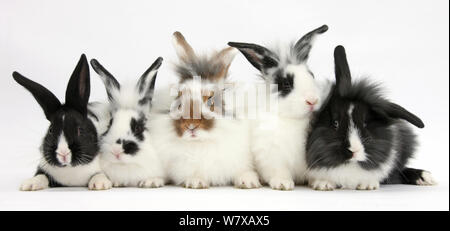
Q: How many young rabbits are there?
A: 5